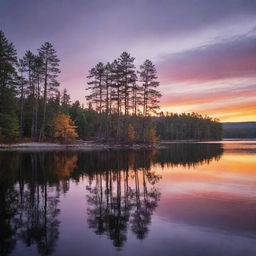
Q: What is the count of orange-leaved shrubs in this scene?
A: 3